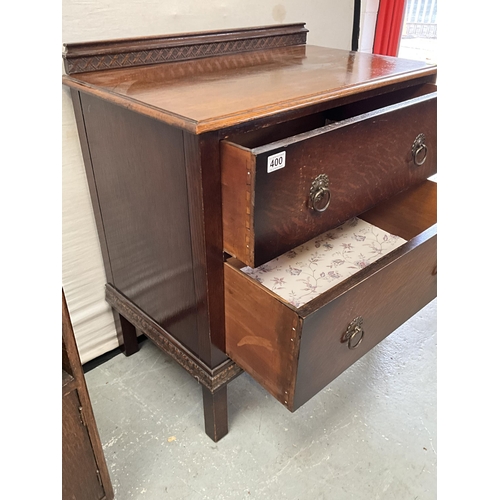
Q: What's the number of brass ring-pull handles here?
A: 3